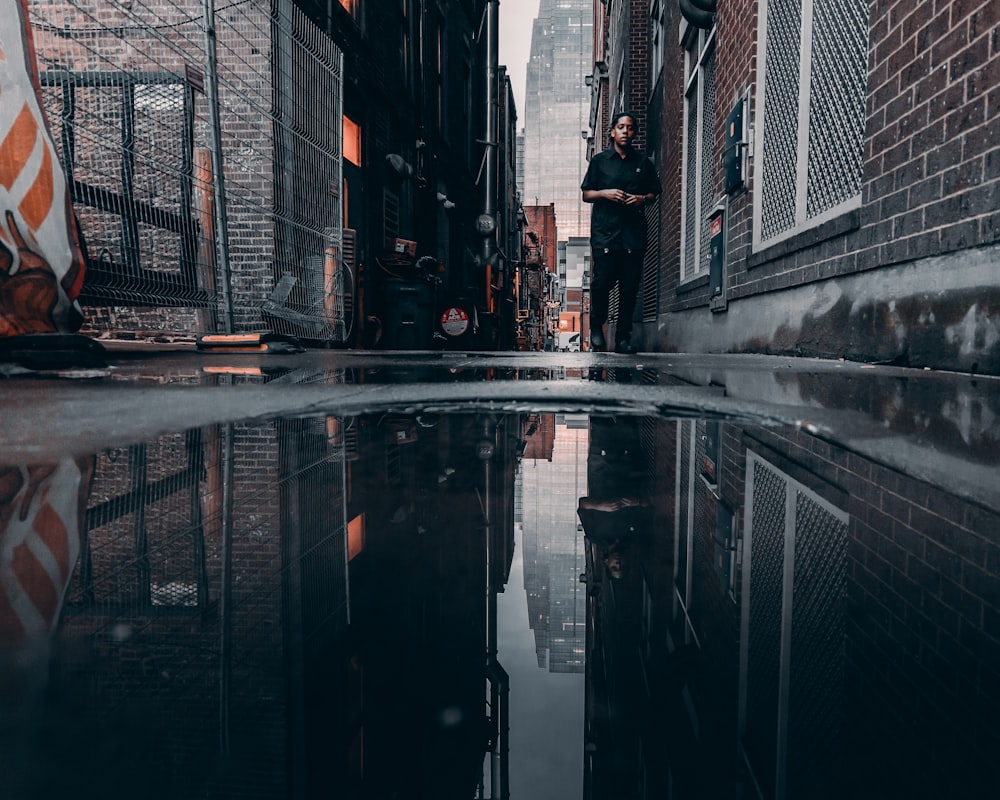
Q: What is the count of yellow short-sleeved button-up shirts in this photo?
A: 0